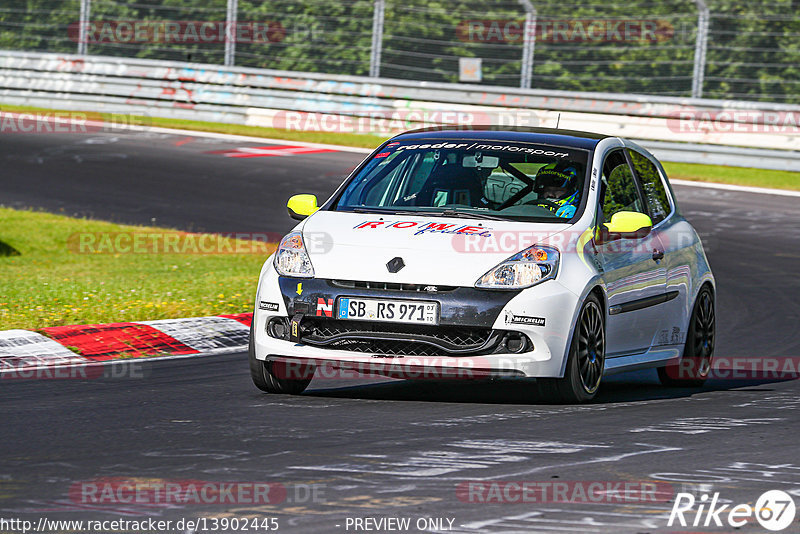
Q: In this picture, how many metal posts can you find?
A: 5